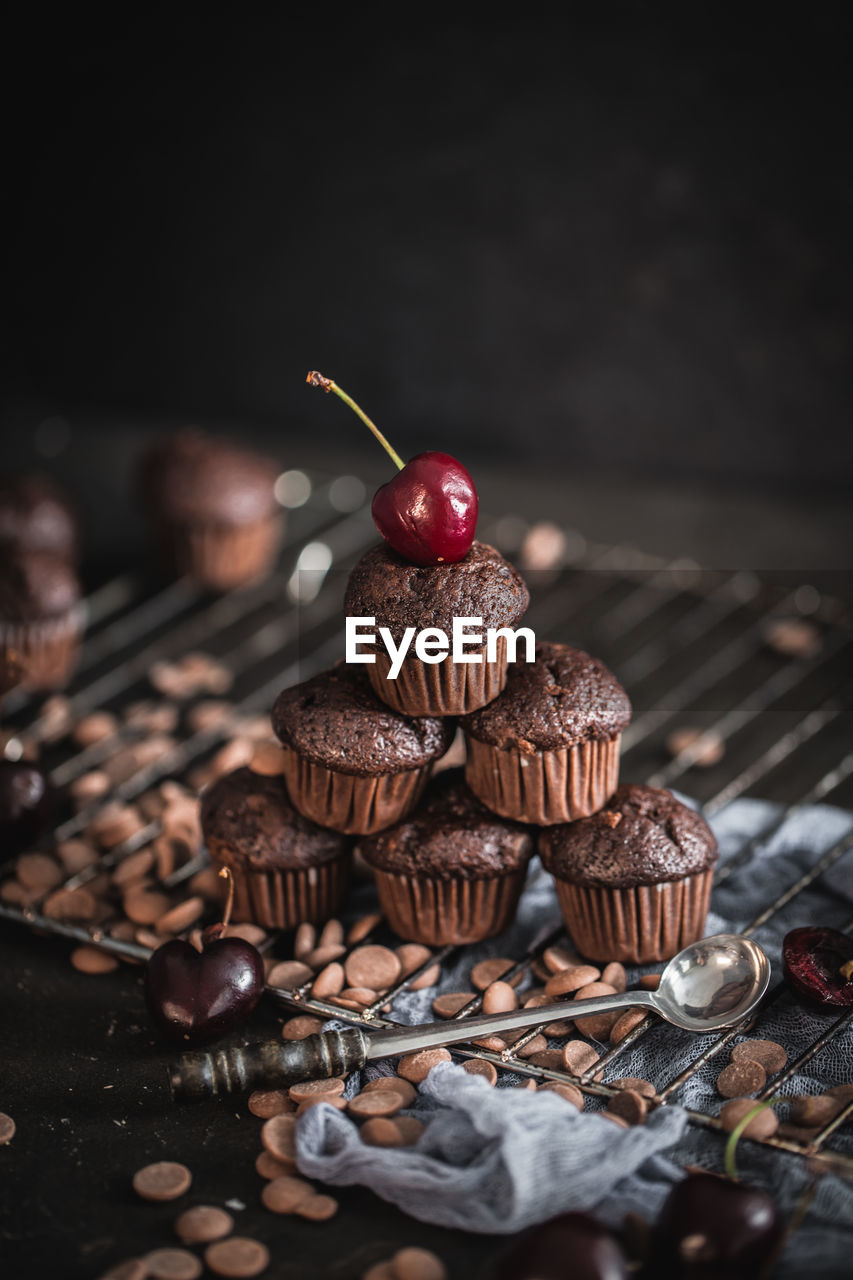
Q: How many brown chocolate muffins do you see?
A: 9